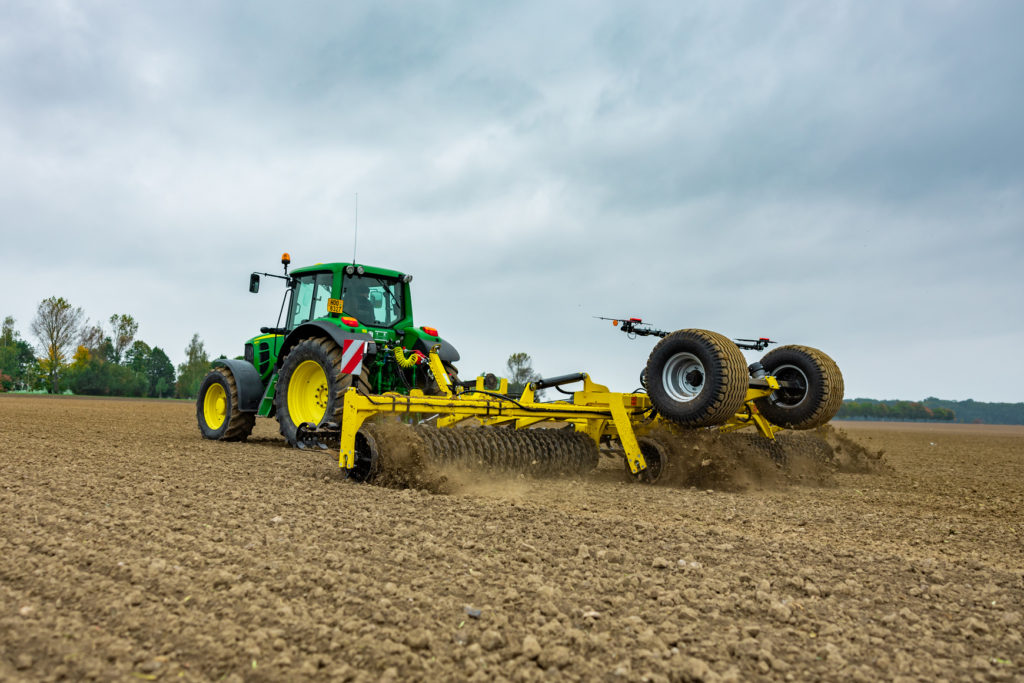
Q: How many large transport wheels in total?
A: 2